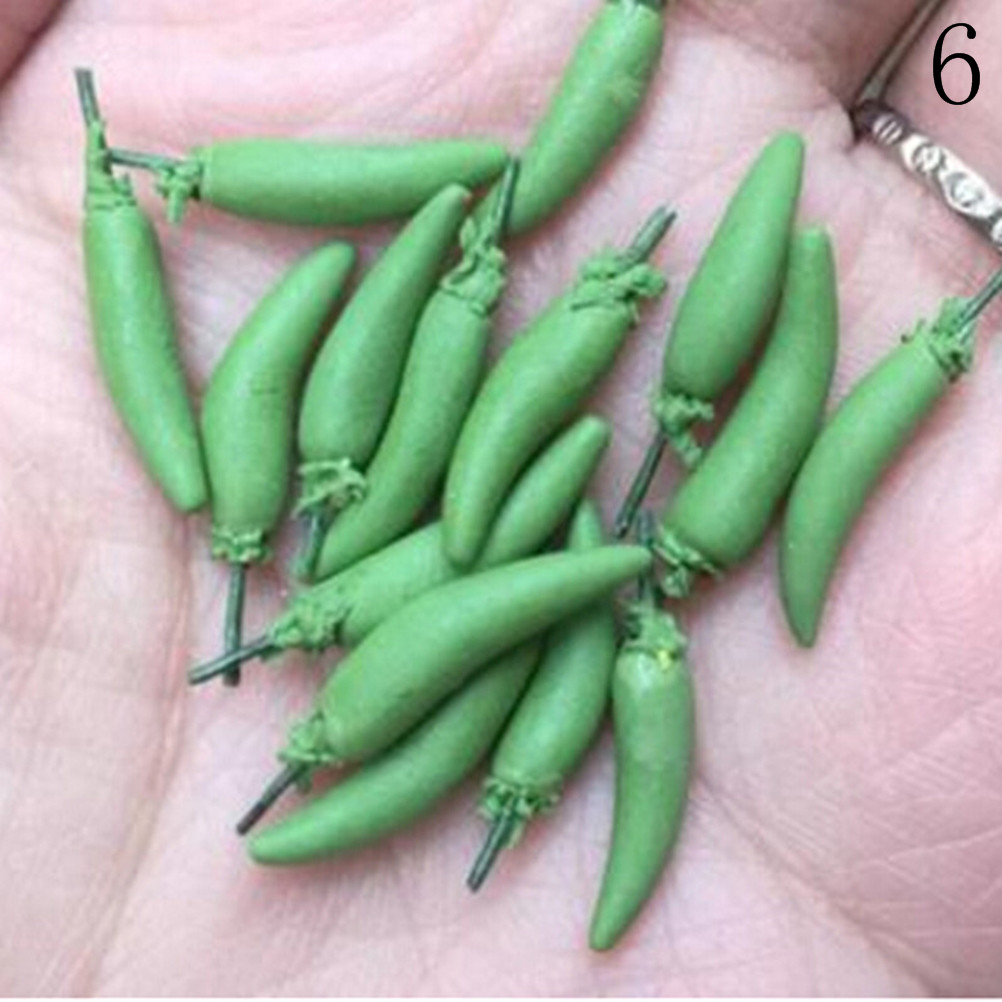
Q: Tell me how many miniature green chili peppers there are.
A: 15